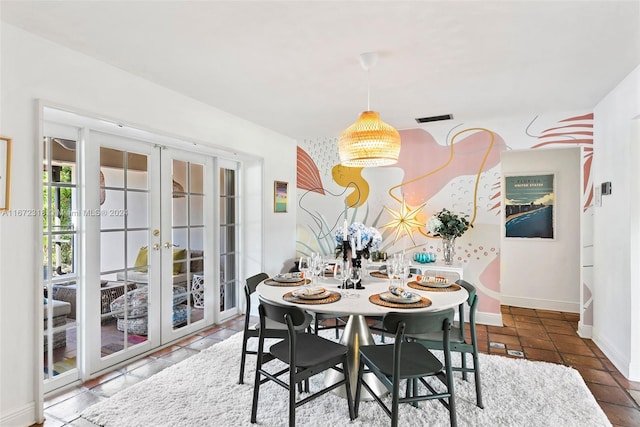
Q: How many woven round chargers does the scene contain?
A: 6